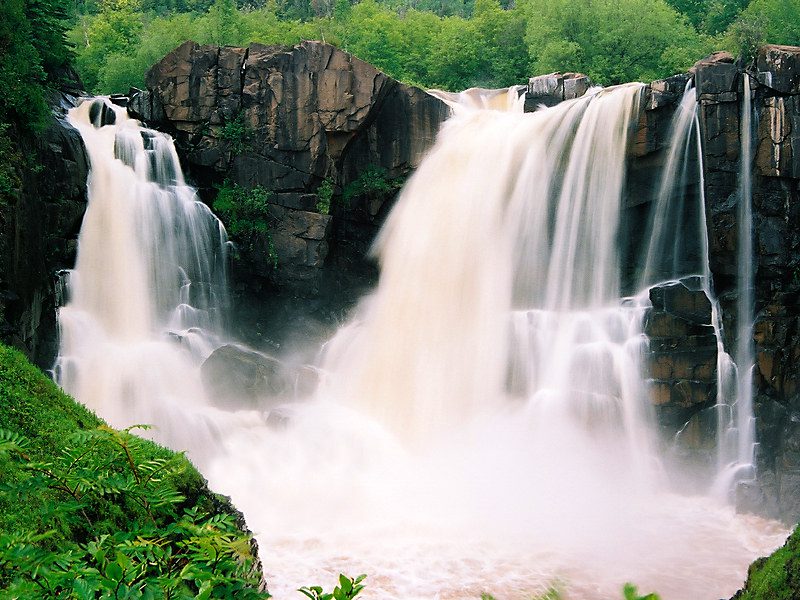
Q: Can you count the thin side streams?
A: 2